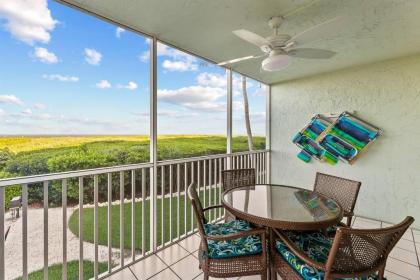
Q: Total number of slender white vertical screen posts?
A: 3